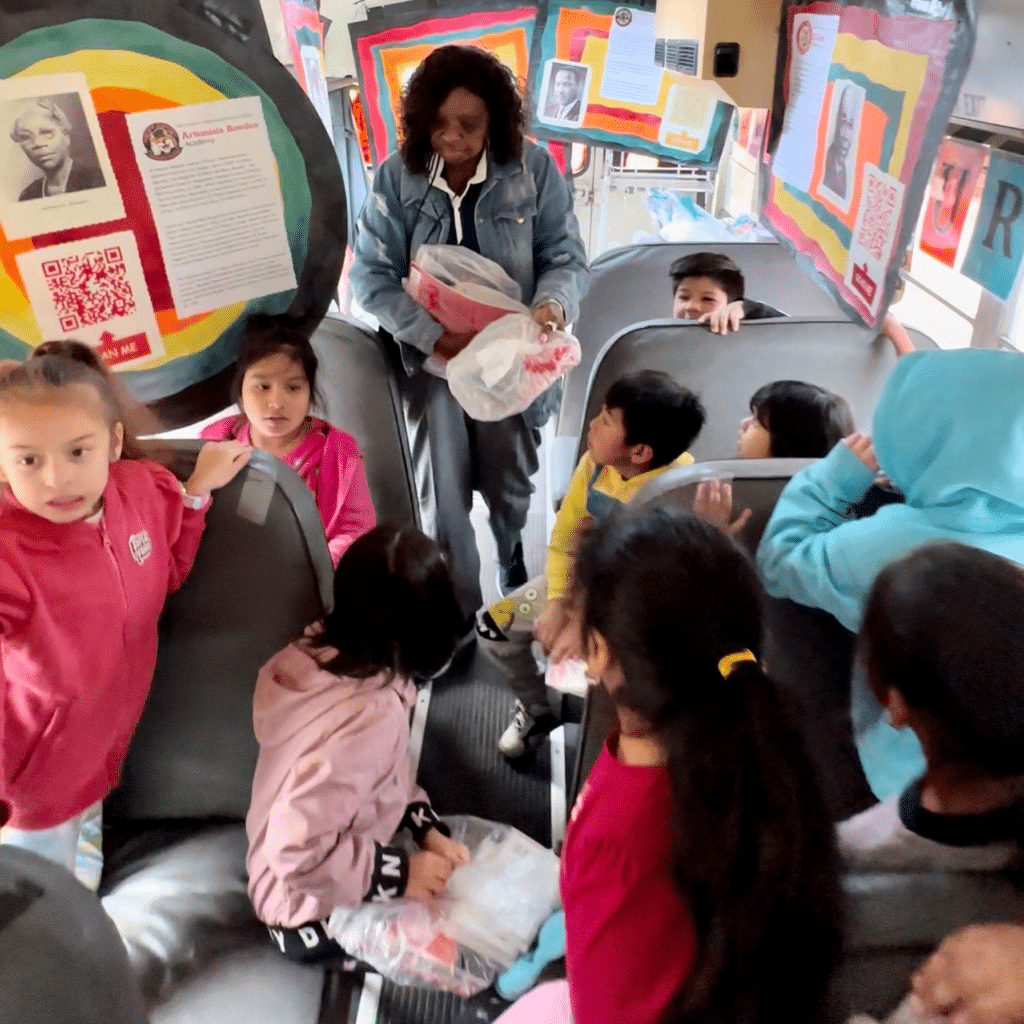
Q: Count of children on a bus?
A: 9